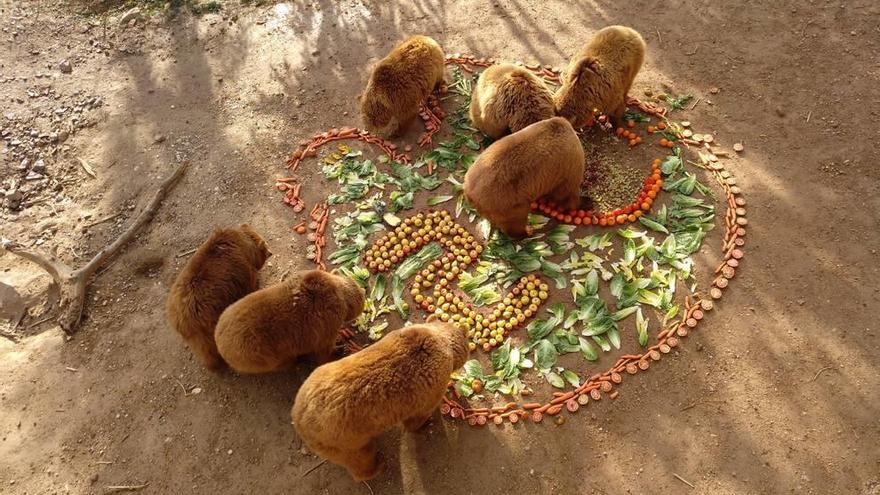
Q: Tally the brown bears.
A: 7